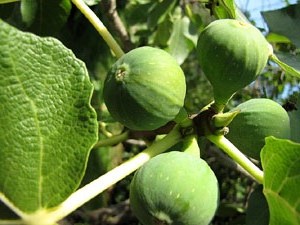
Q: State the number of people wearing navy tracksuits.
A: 0